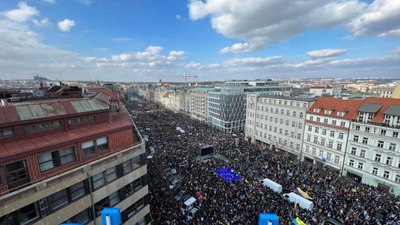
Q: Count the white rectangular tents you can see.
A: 2